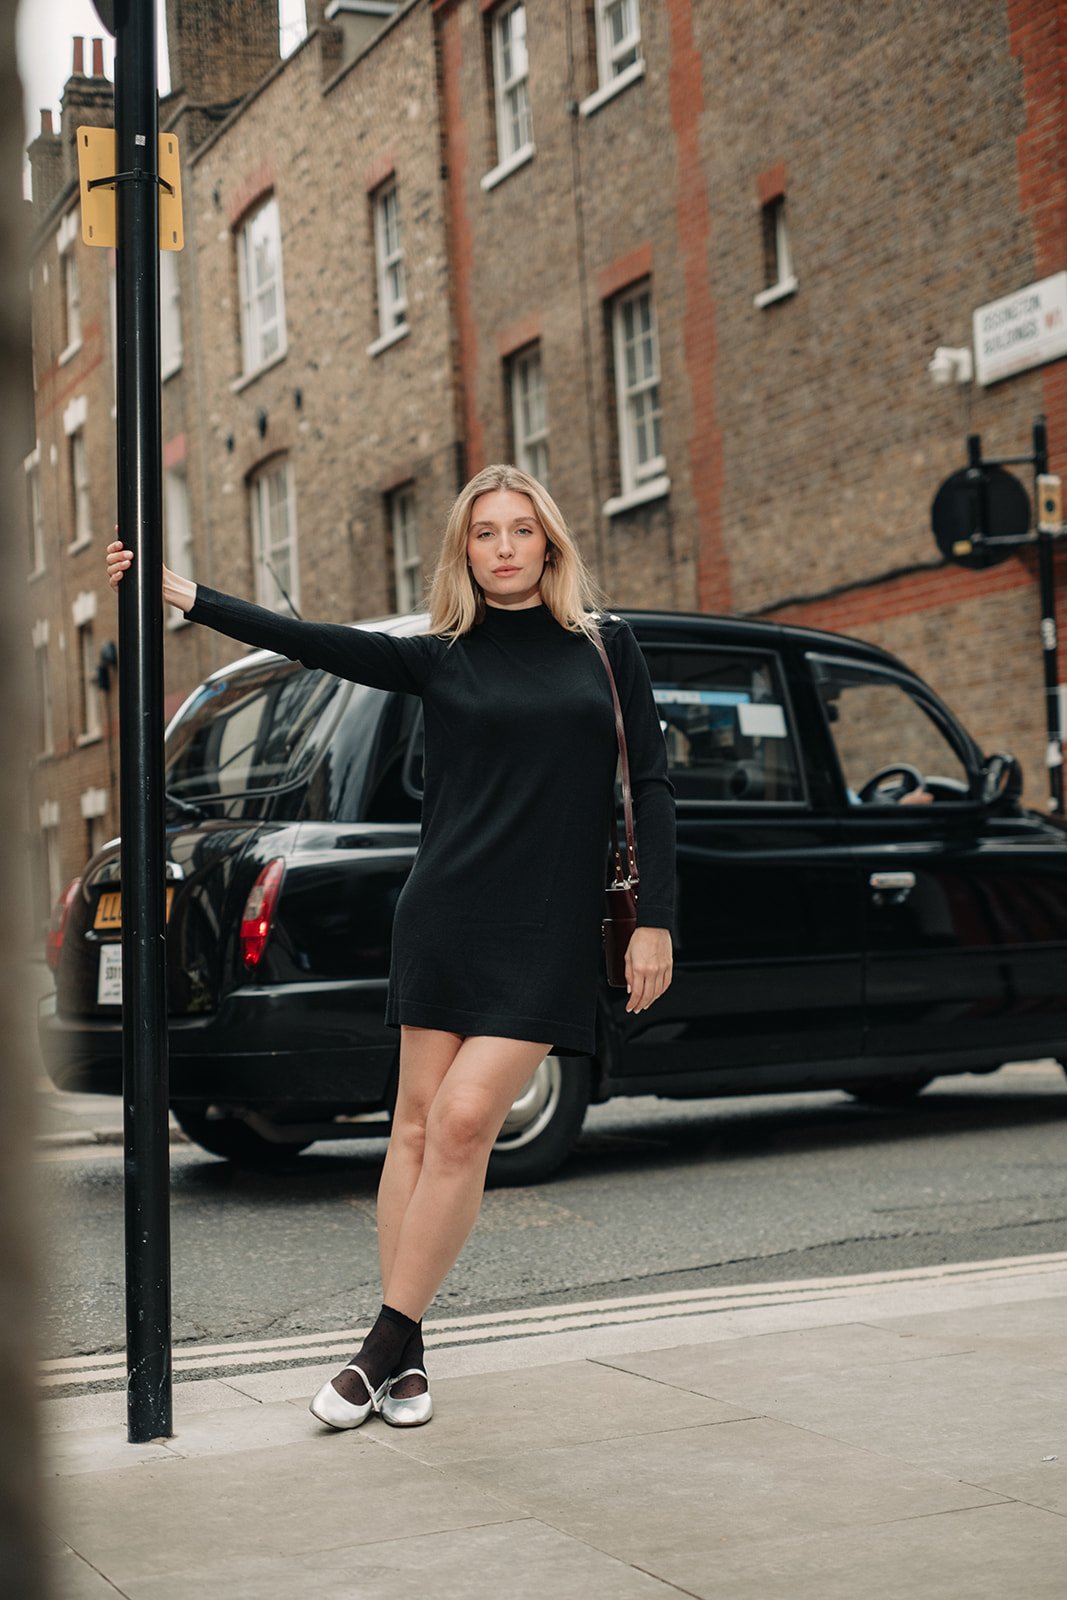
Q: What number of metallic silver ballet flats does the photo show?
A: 2